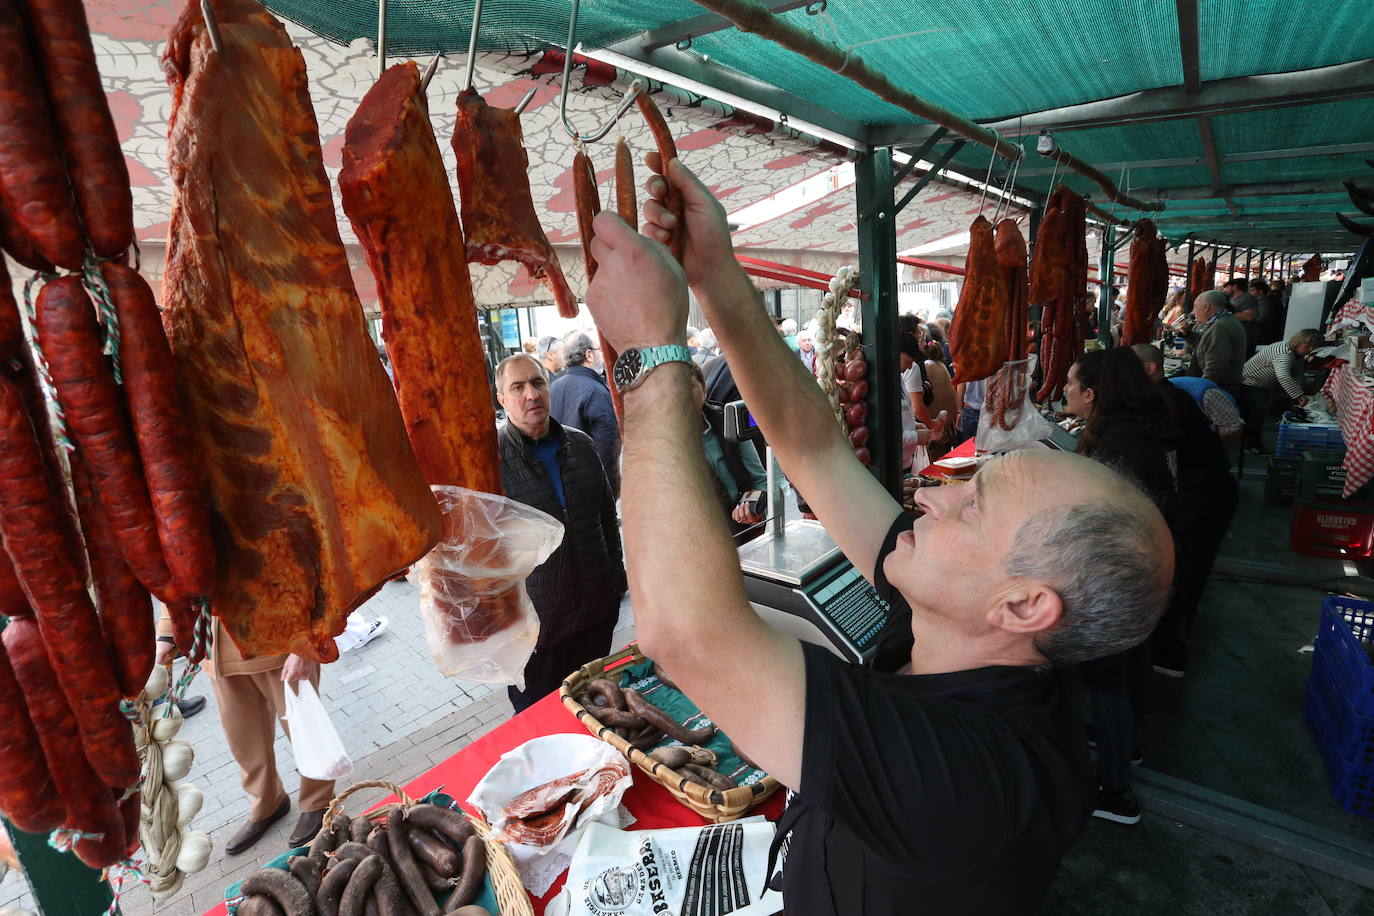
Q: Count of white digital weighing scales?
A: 1